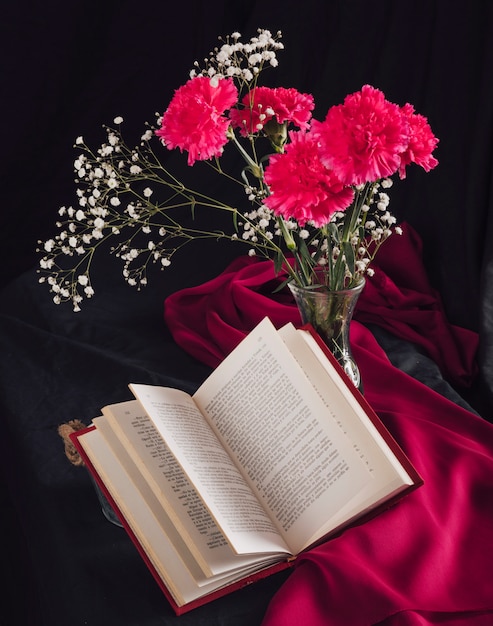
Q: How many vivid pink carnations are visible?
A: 5